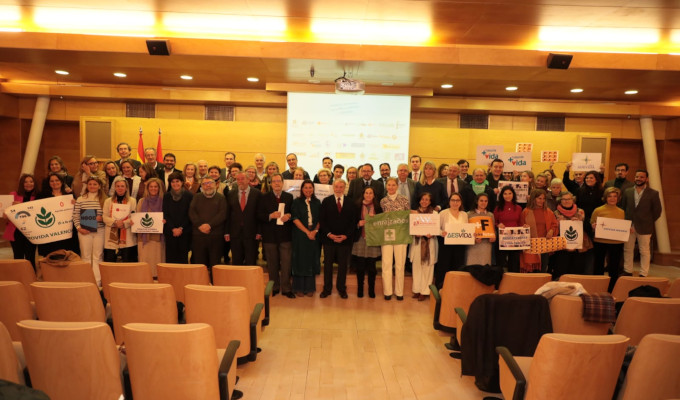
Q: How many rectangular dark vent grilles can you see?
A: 4